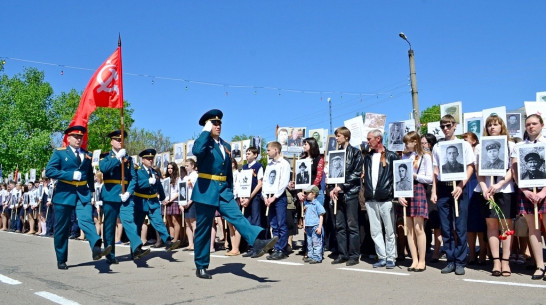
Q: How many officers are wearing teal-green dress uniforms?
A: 4